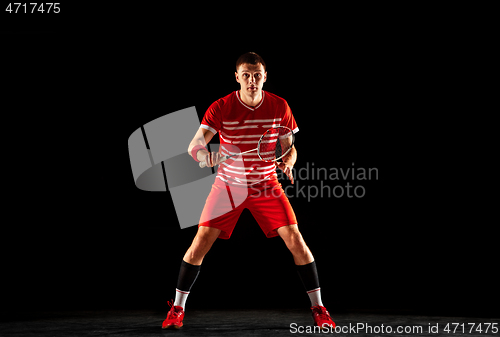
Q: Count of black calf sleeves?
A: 2